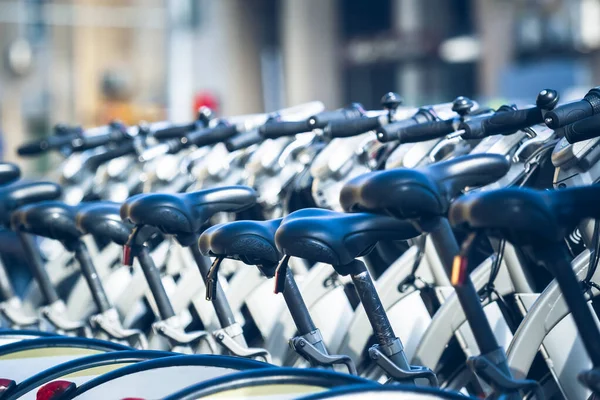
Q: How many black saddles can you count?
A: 9